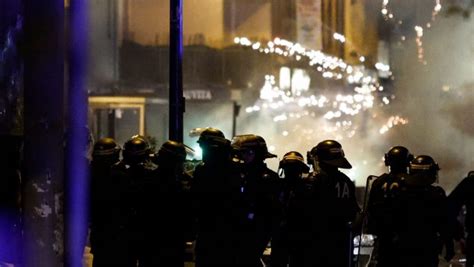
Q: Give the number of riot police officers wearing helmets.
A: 9